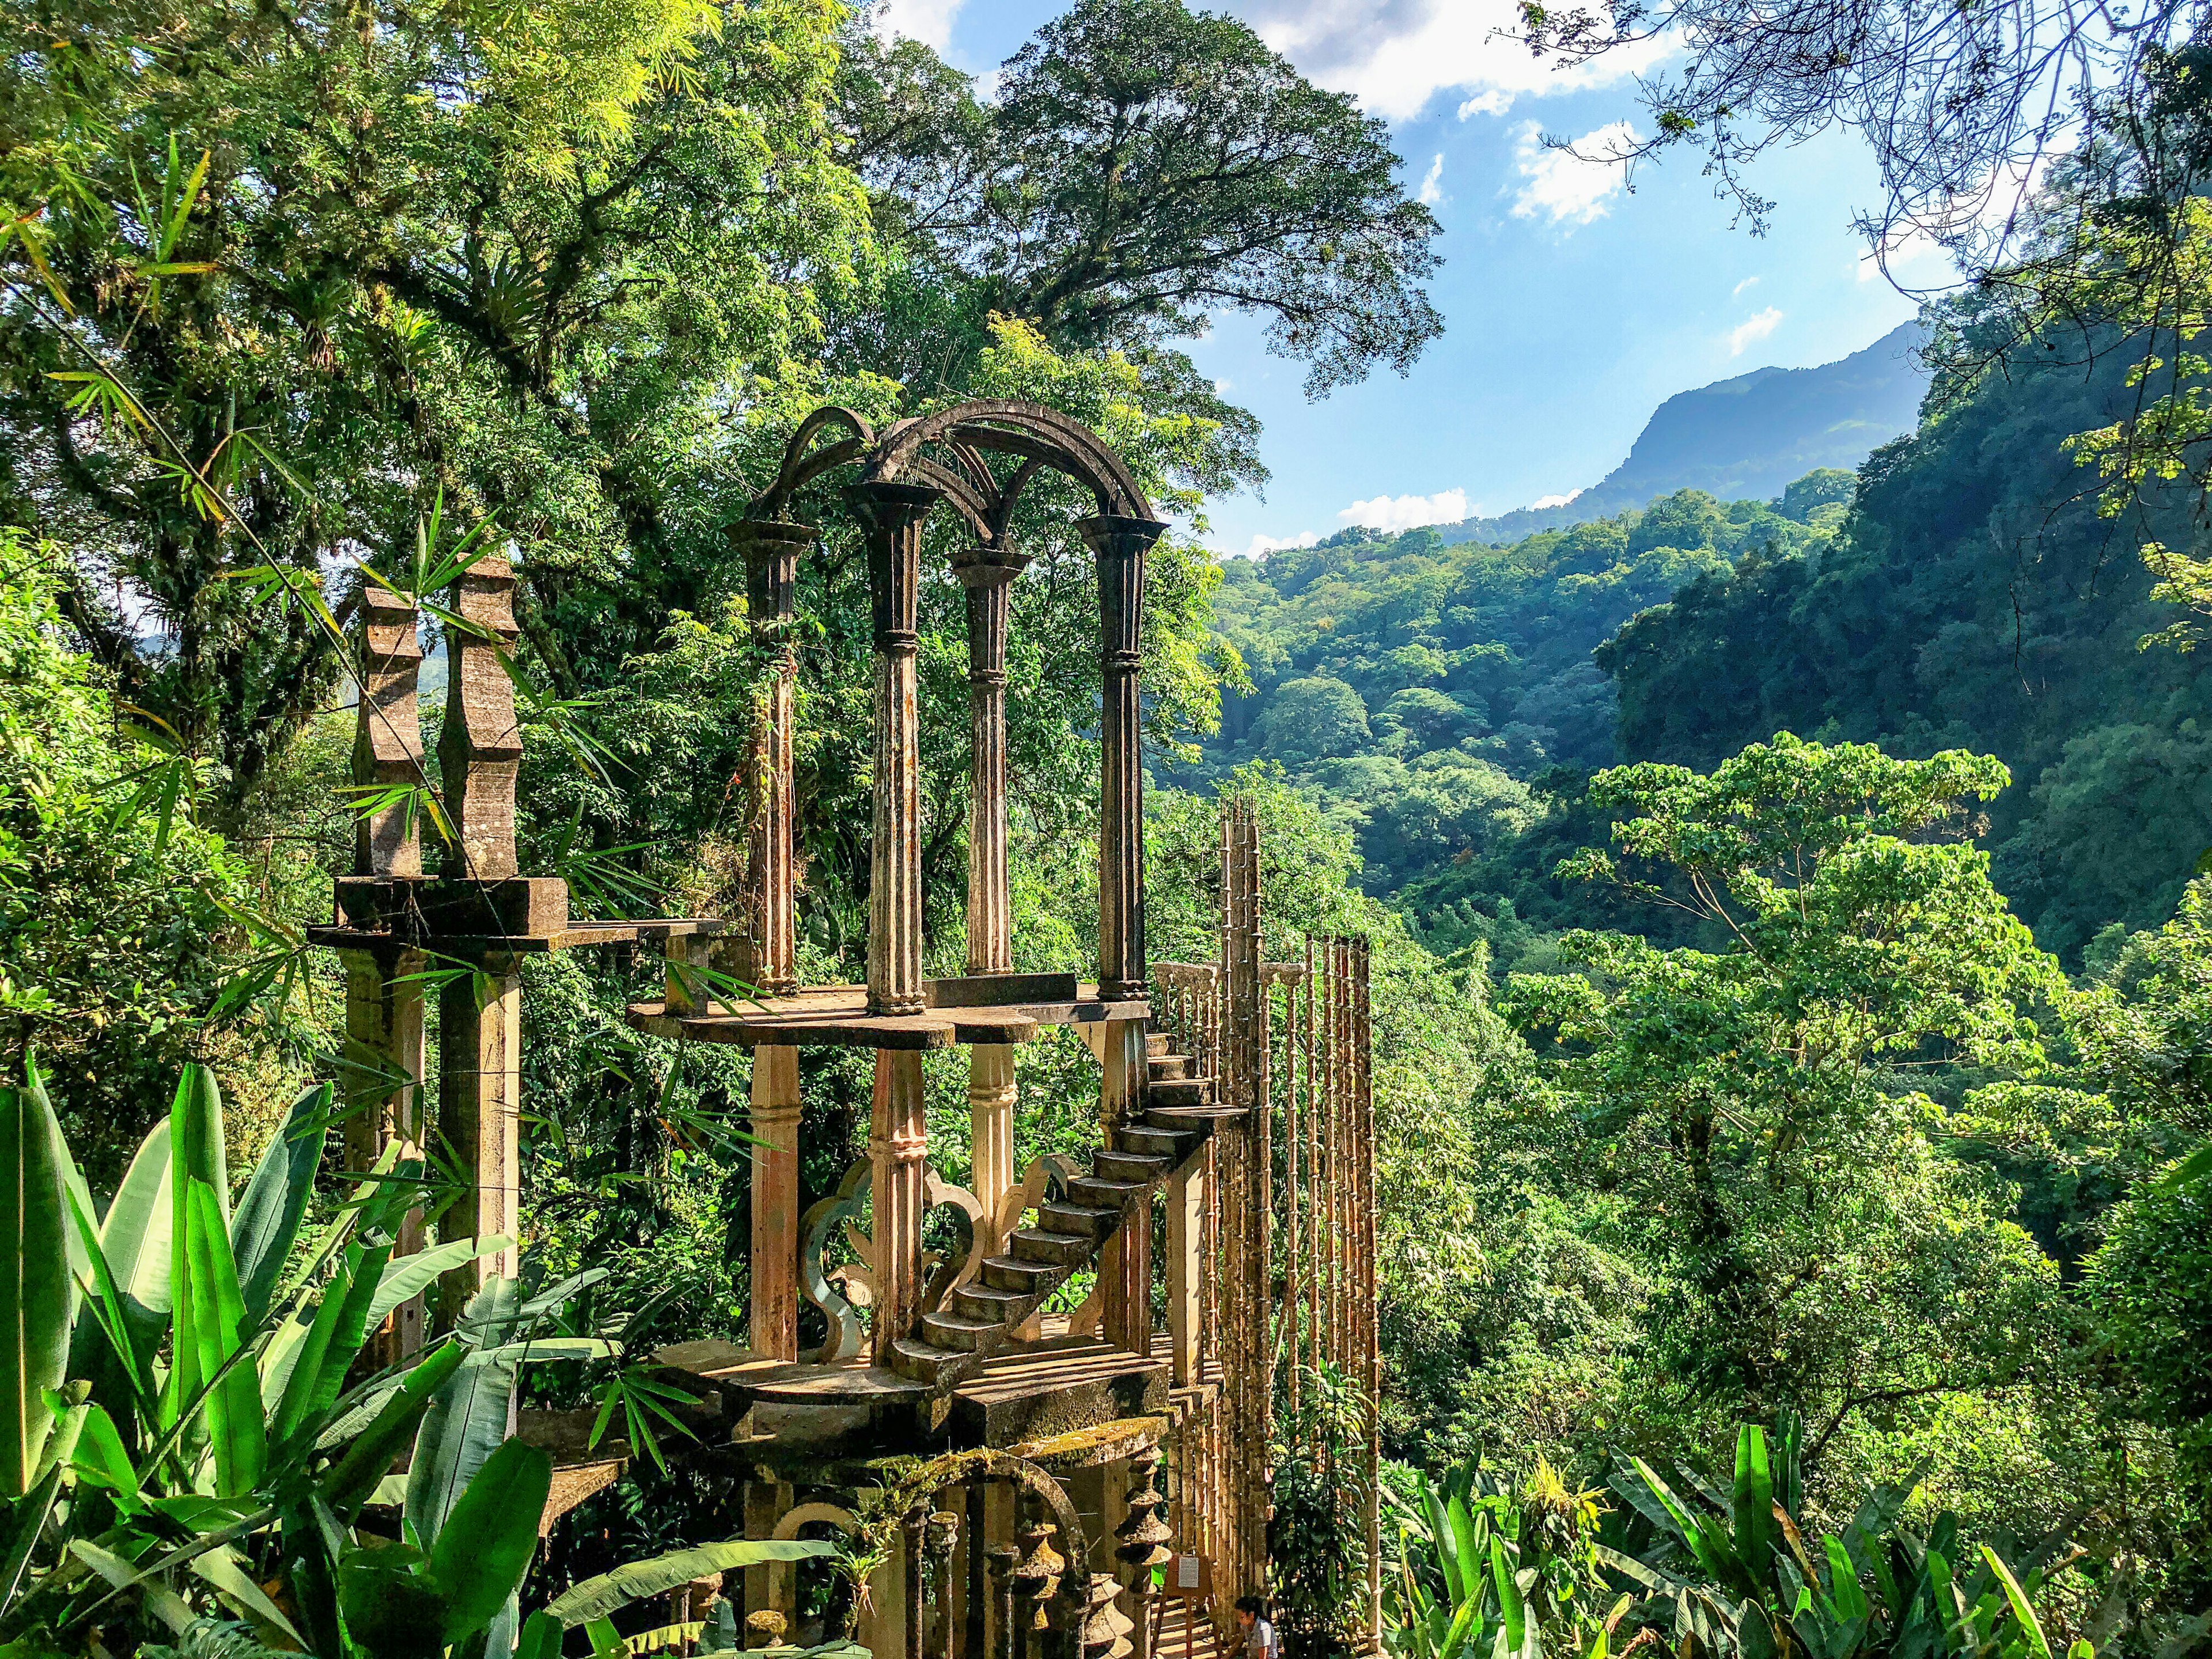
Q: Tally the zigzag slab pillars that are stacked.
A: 2